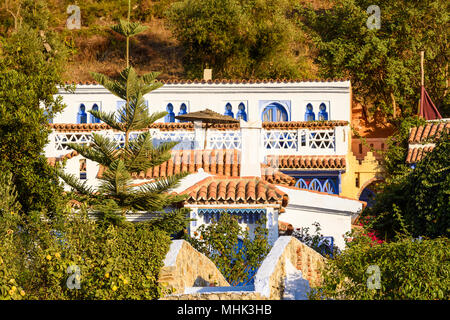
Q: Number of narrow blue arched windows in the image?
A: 8